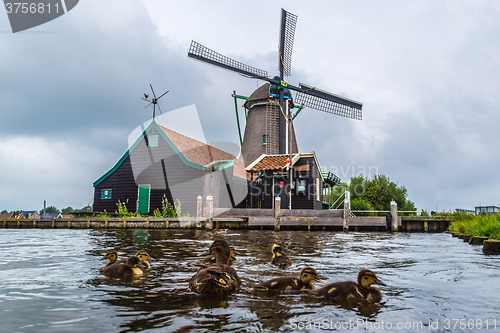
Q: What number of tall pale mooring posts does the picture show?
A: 5